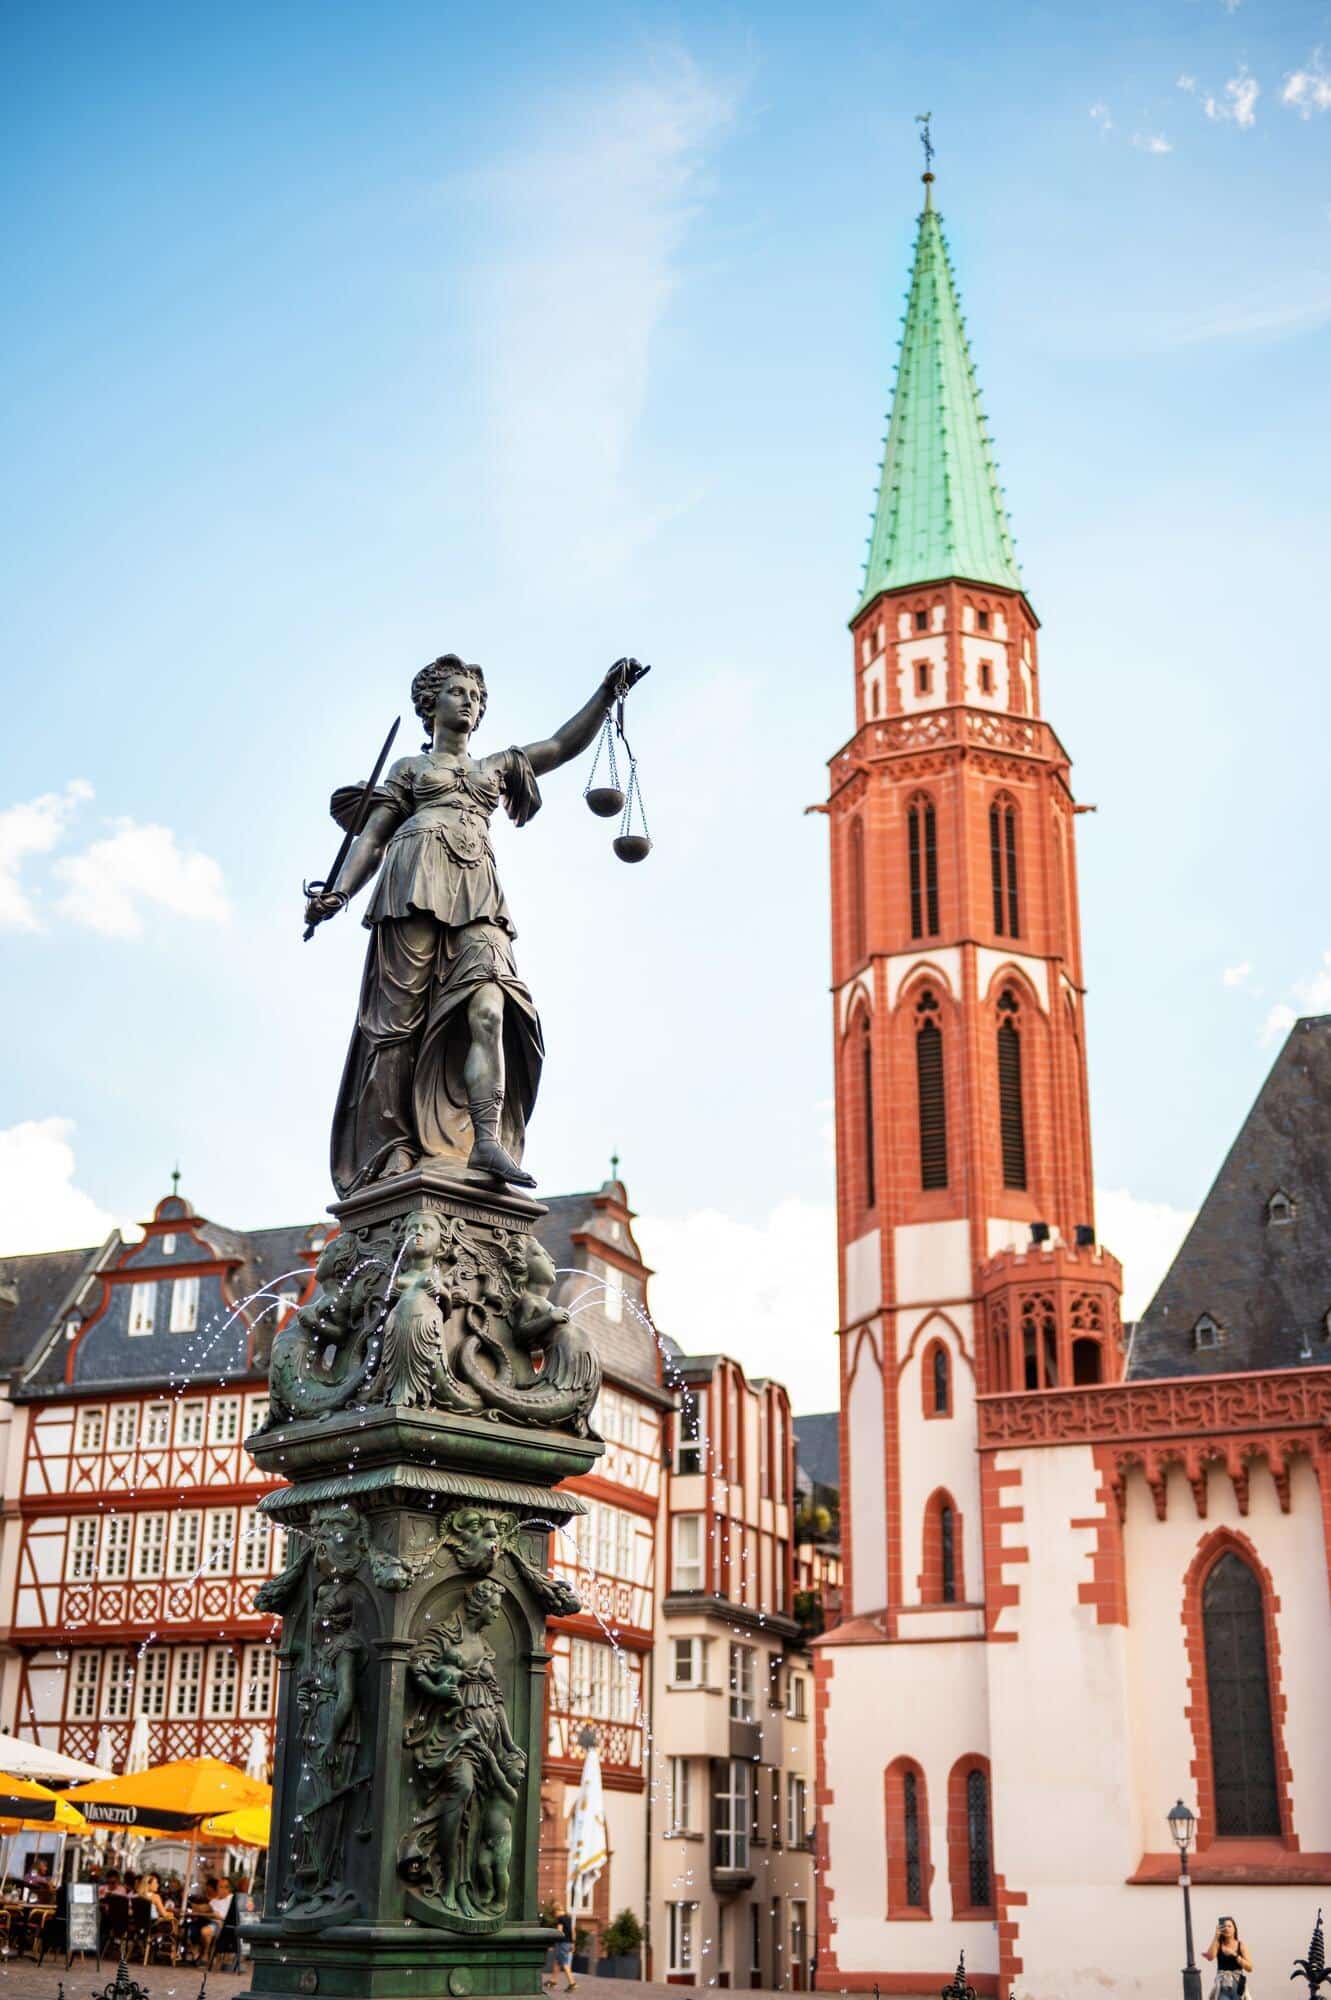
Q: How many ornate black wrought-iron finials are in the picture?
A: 3